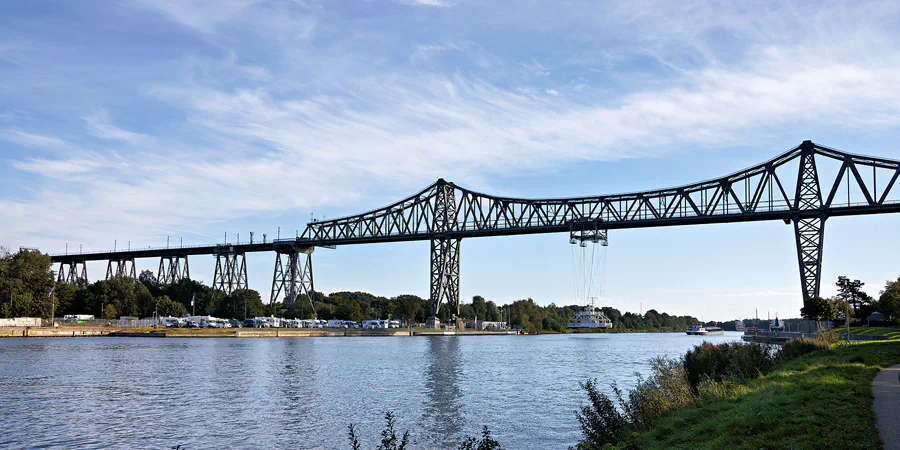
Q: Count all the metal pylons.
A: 7